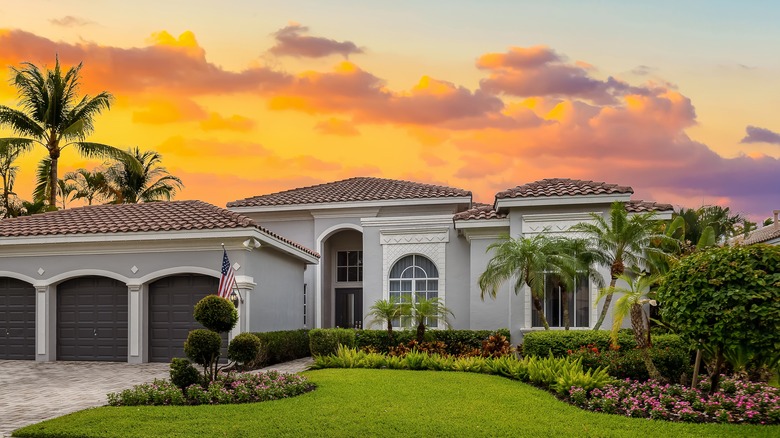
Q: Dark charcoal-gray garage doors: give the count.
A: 3